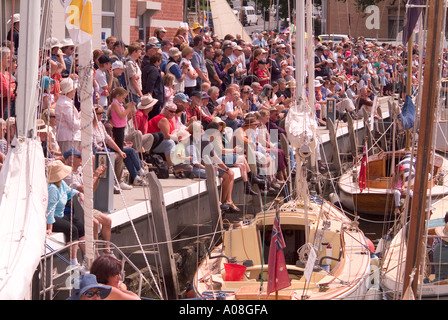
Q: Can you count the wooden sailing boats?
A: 3